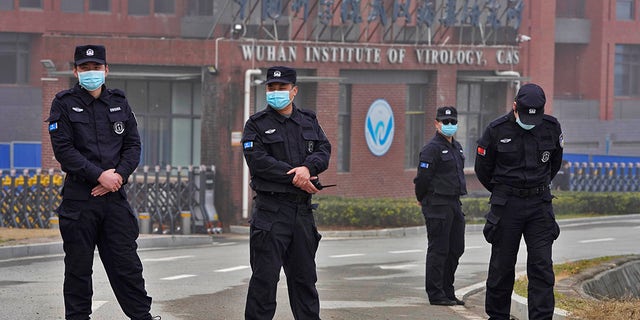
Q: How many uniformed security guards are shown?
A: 4